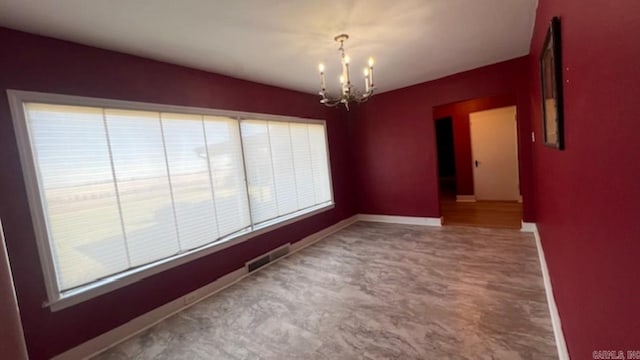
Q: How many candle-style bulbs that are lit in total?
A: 5